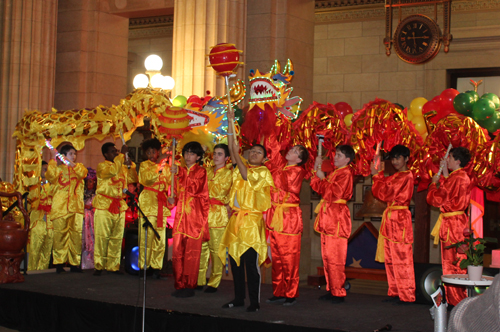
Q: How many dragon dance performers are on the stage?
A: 11